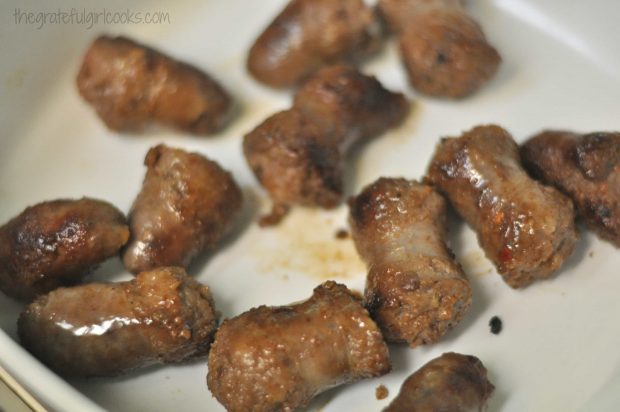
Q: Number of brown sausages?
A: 12